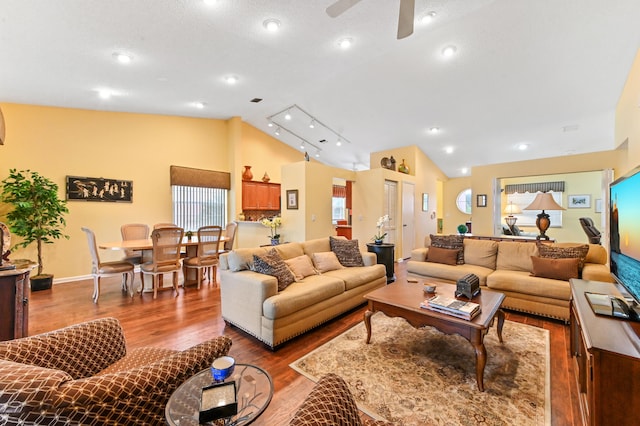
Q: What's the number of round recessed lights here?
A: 13